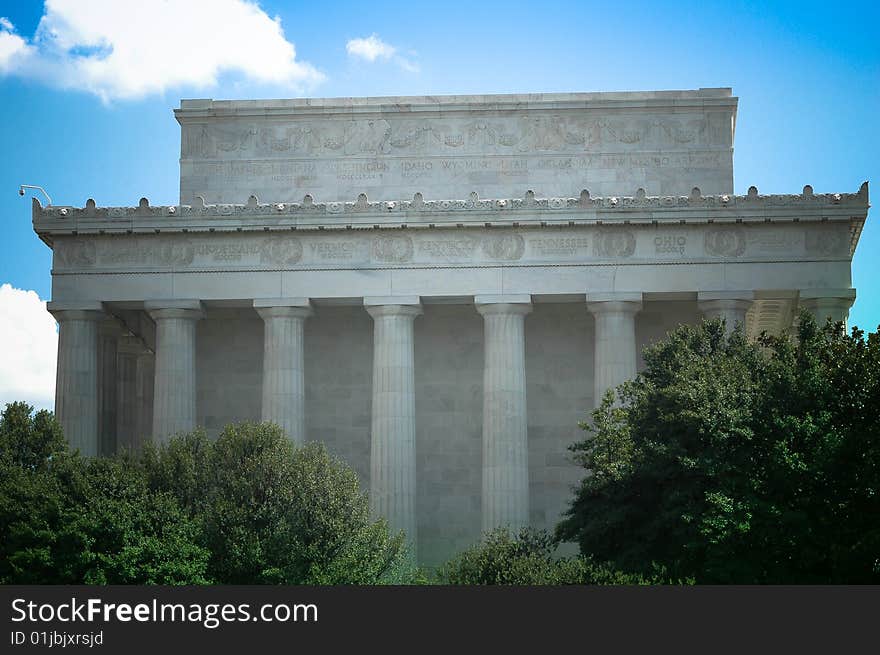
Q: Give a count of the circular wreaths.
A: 8